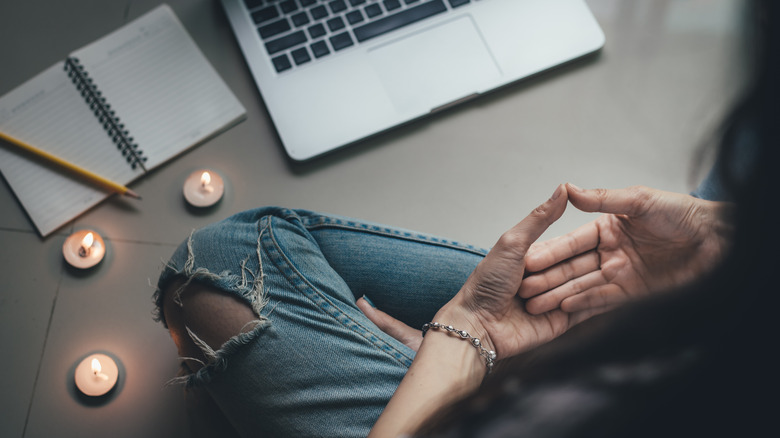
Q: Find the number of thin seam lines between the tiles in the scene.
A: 2